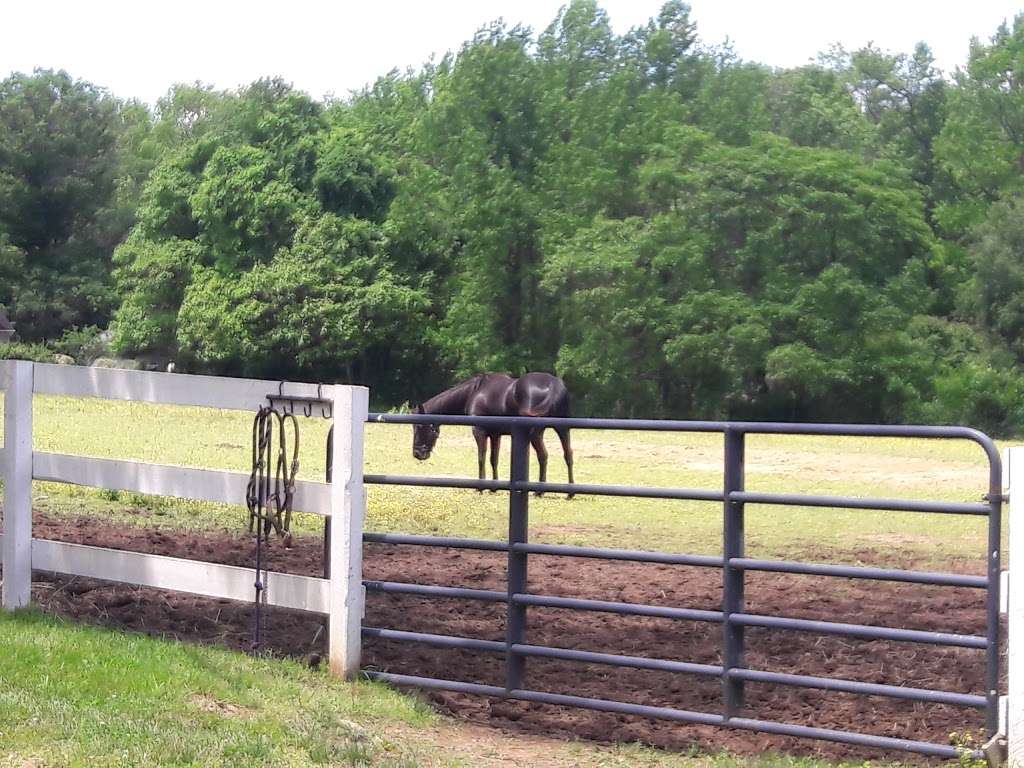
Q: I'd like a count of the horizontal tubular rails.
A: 6